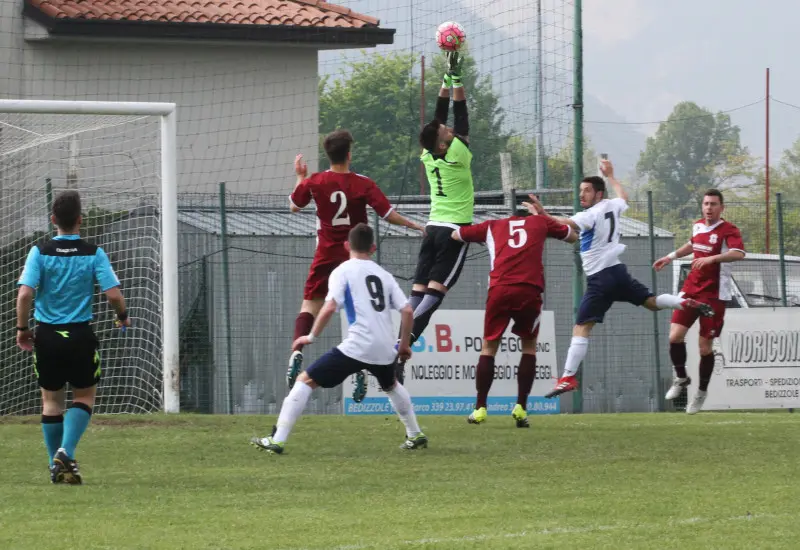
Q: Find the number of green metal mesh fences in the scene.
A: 1